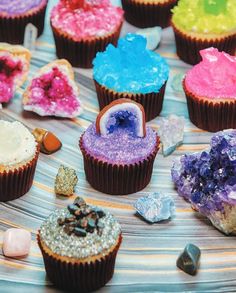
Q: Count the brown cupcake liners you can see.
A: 9